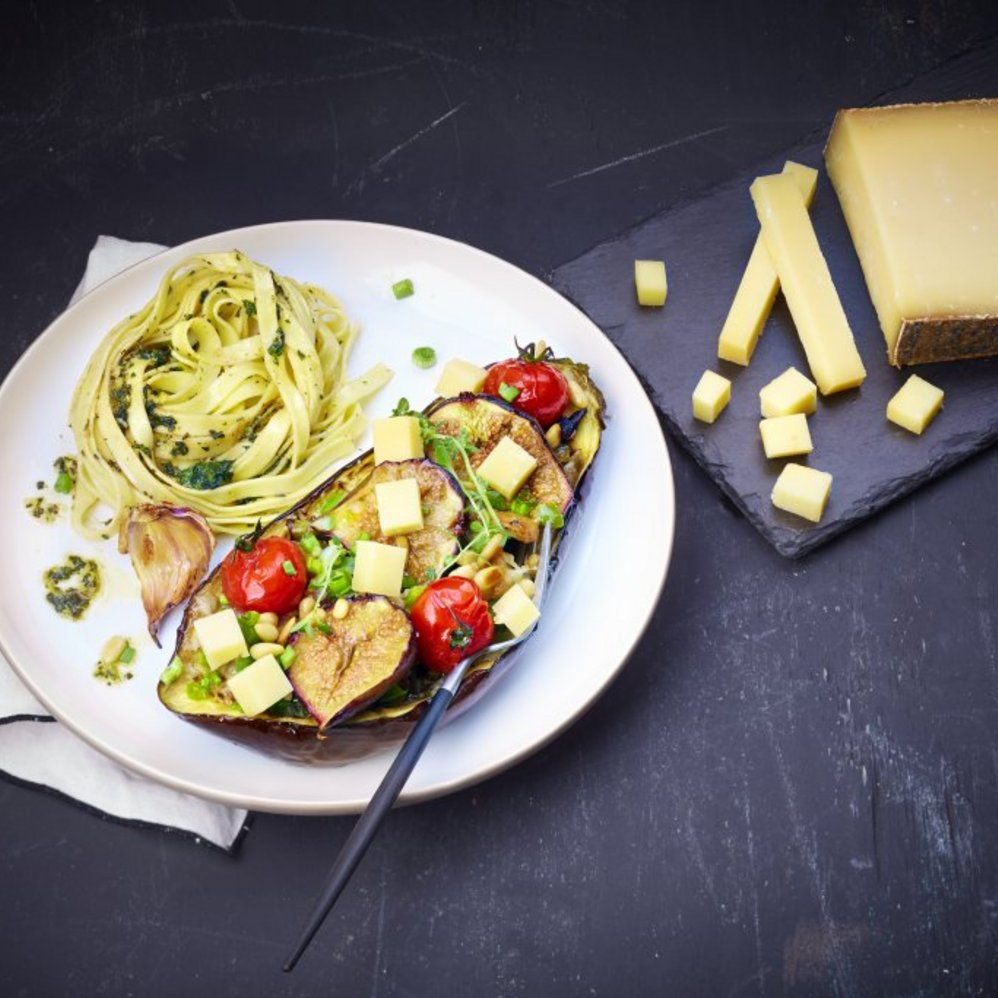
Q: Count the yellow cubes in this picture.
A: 14